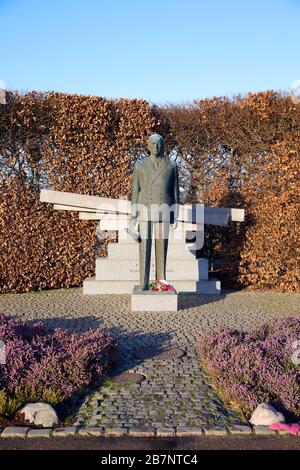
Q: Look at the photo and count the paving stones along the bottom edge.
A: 12